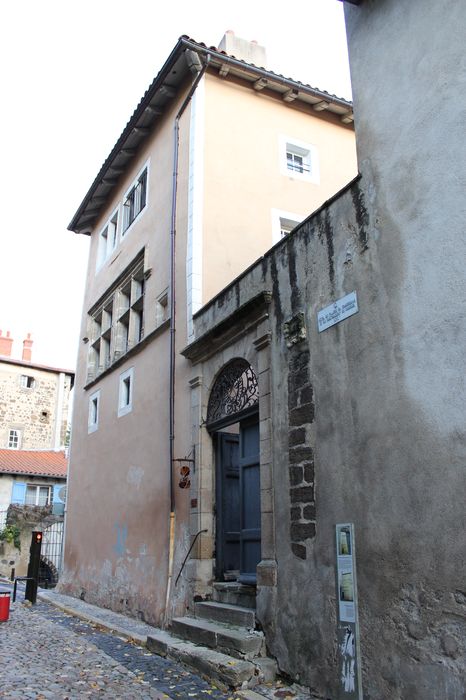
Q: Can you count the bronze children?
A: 0